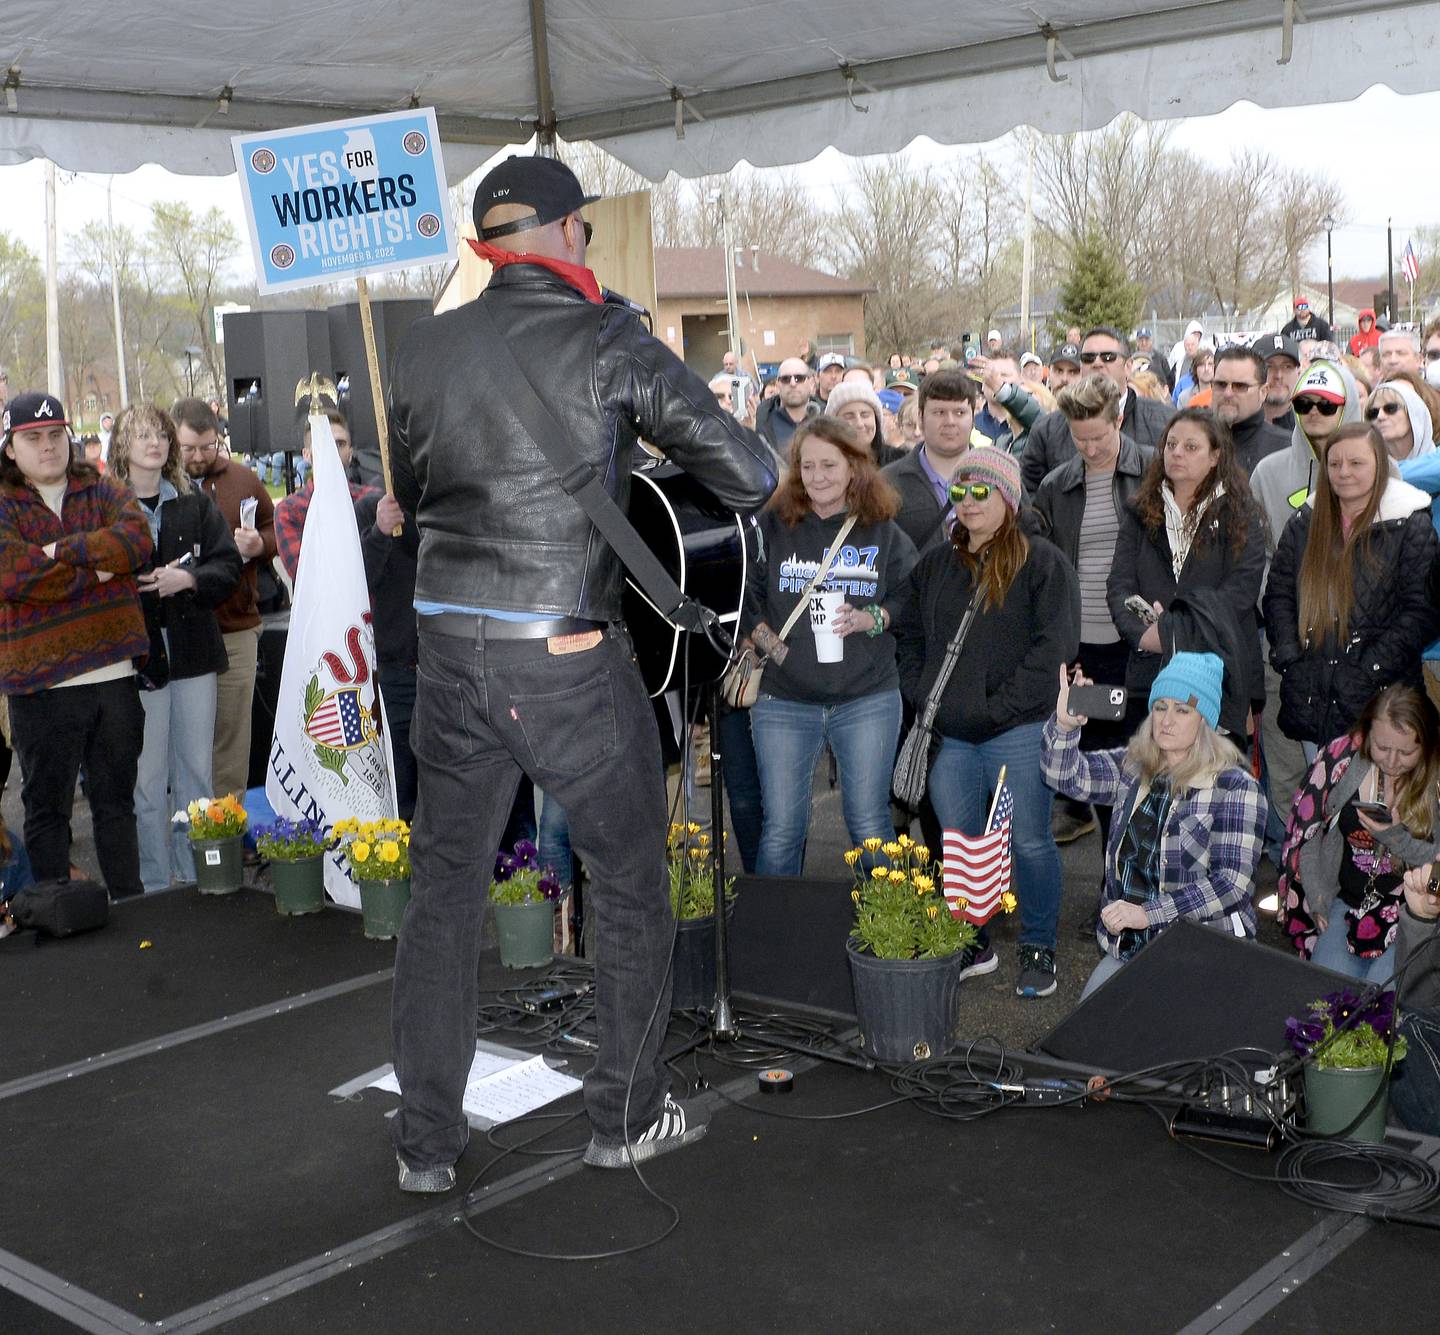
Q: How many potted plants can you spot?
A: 7